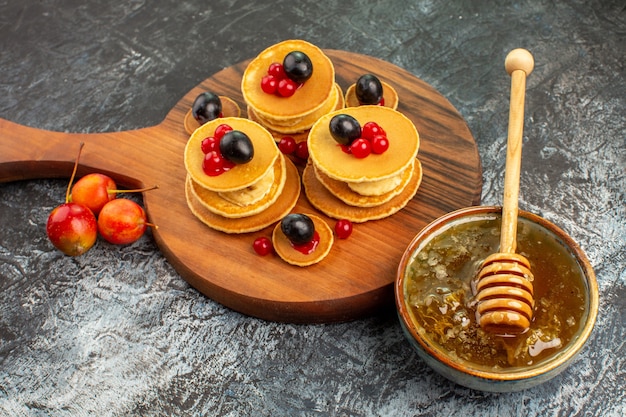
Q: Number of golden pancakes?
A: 12